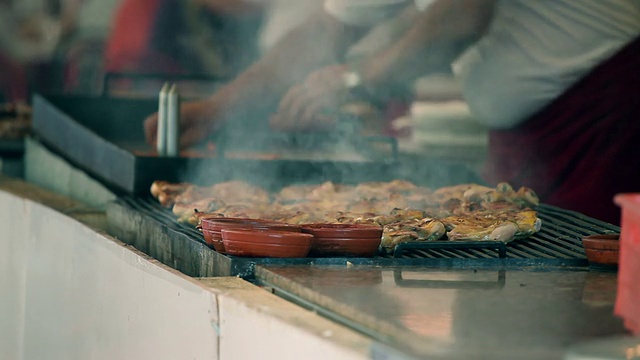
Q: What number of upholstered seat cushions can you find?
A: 0